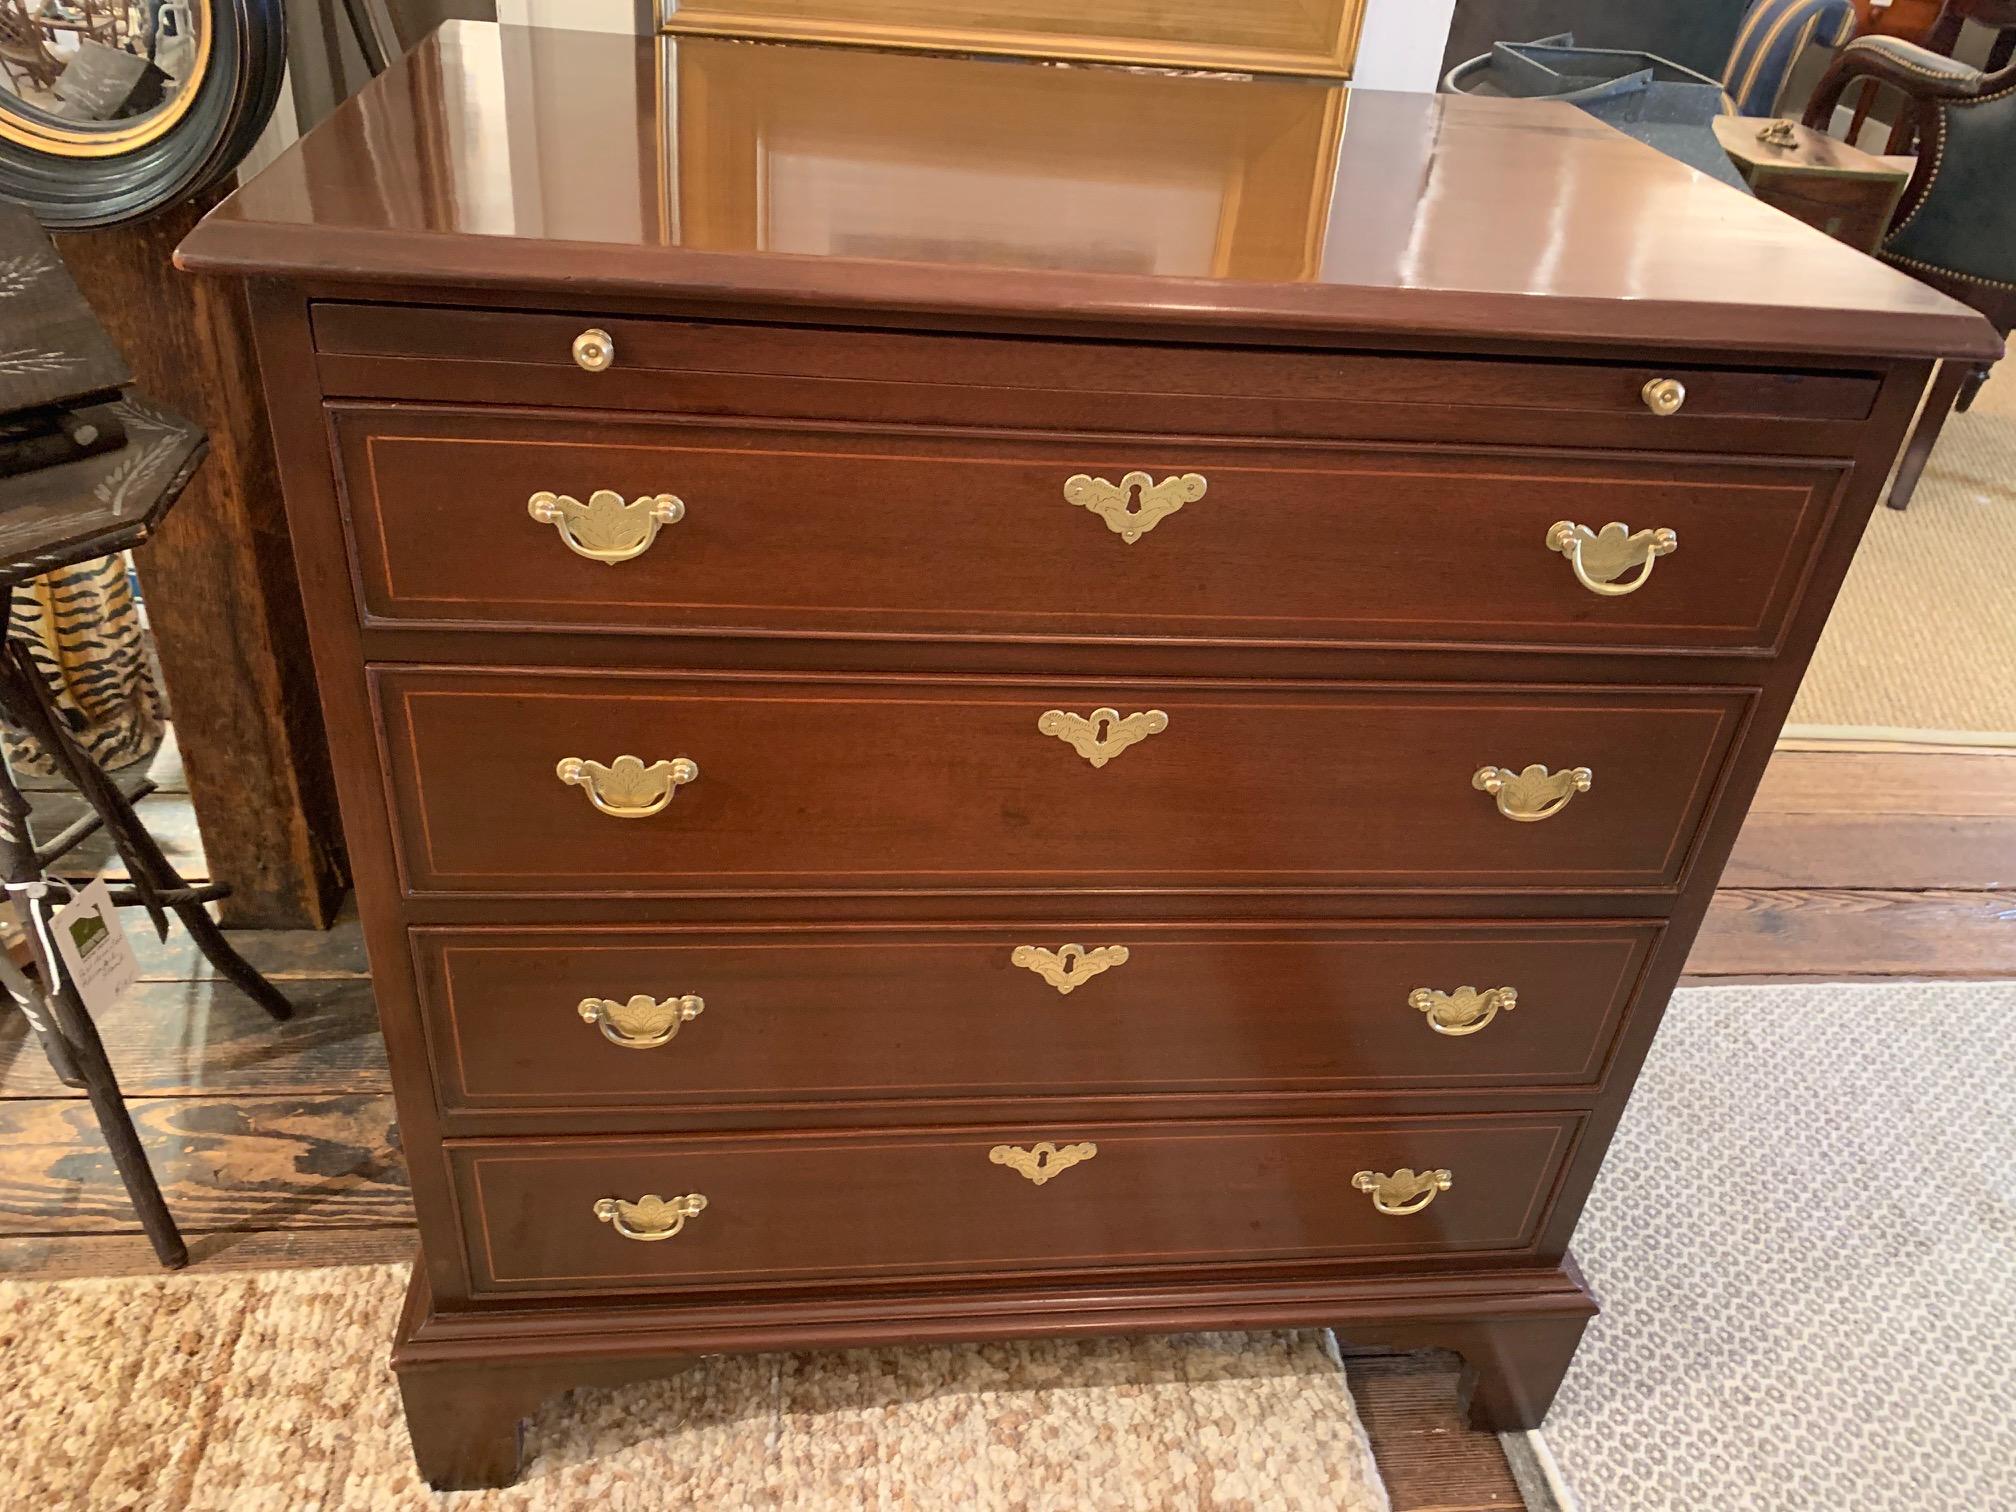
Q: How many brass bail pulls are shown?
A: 8